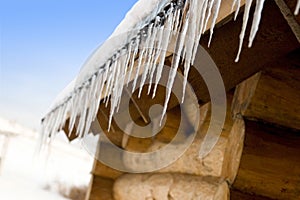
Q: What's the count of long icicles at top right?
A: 2